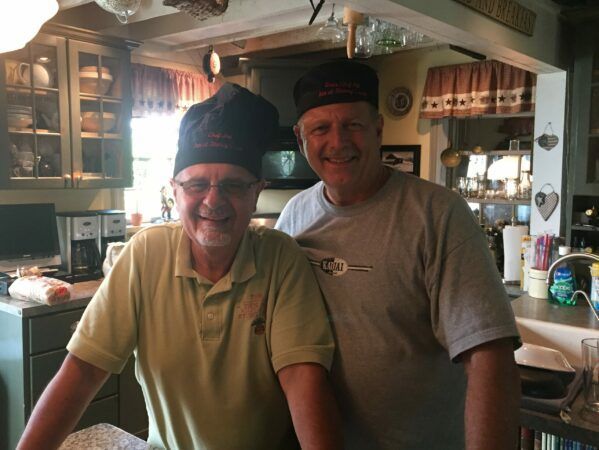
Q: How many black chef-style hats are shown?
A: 2